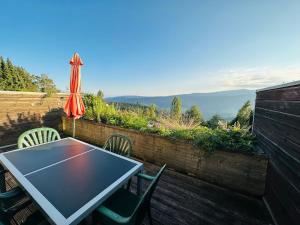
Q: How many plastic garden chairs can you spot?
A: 4